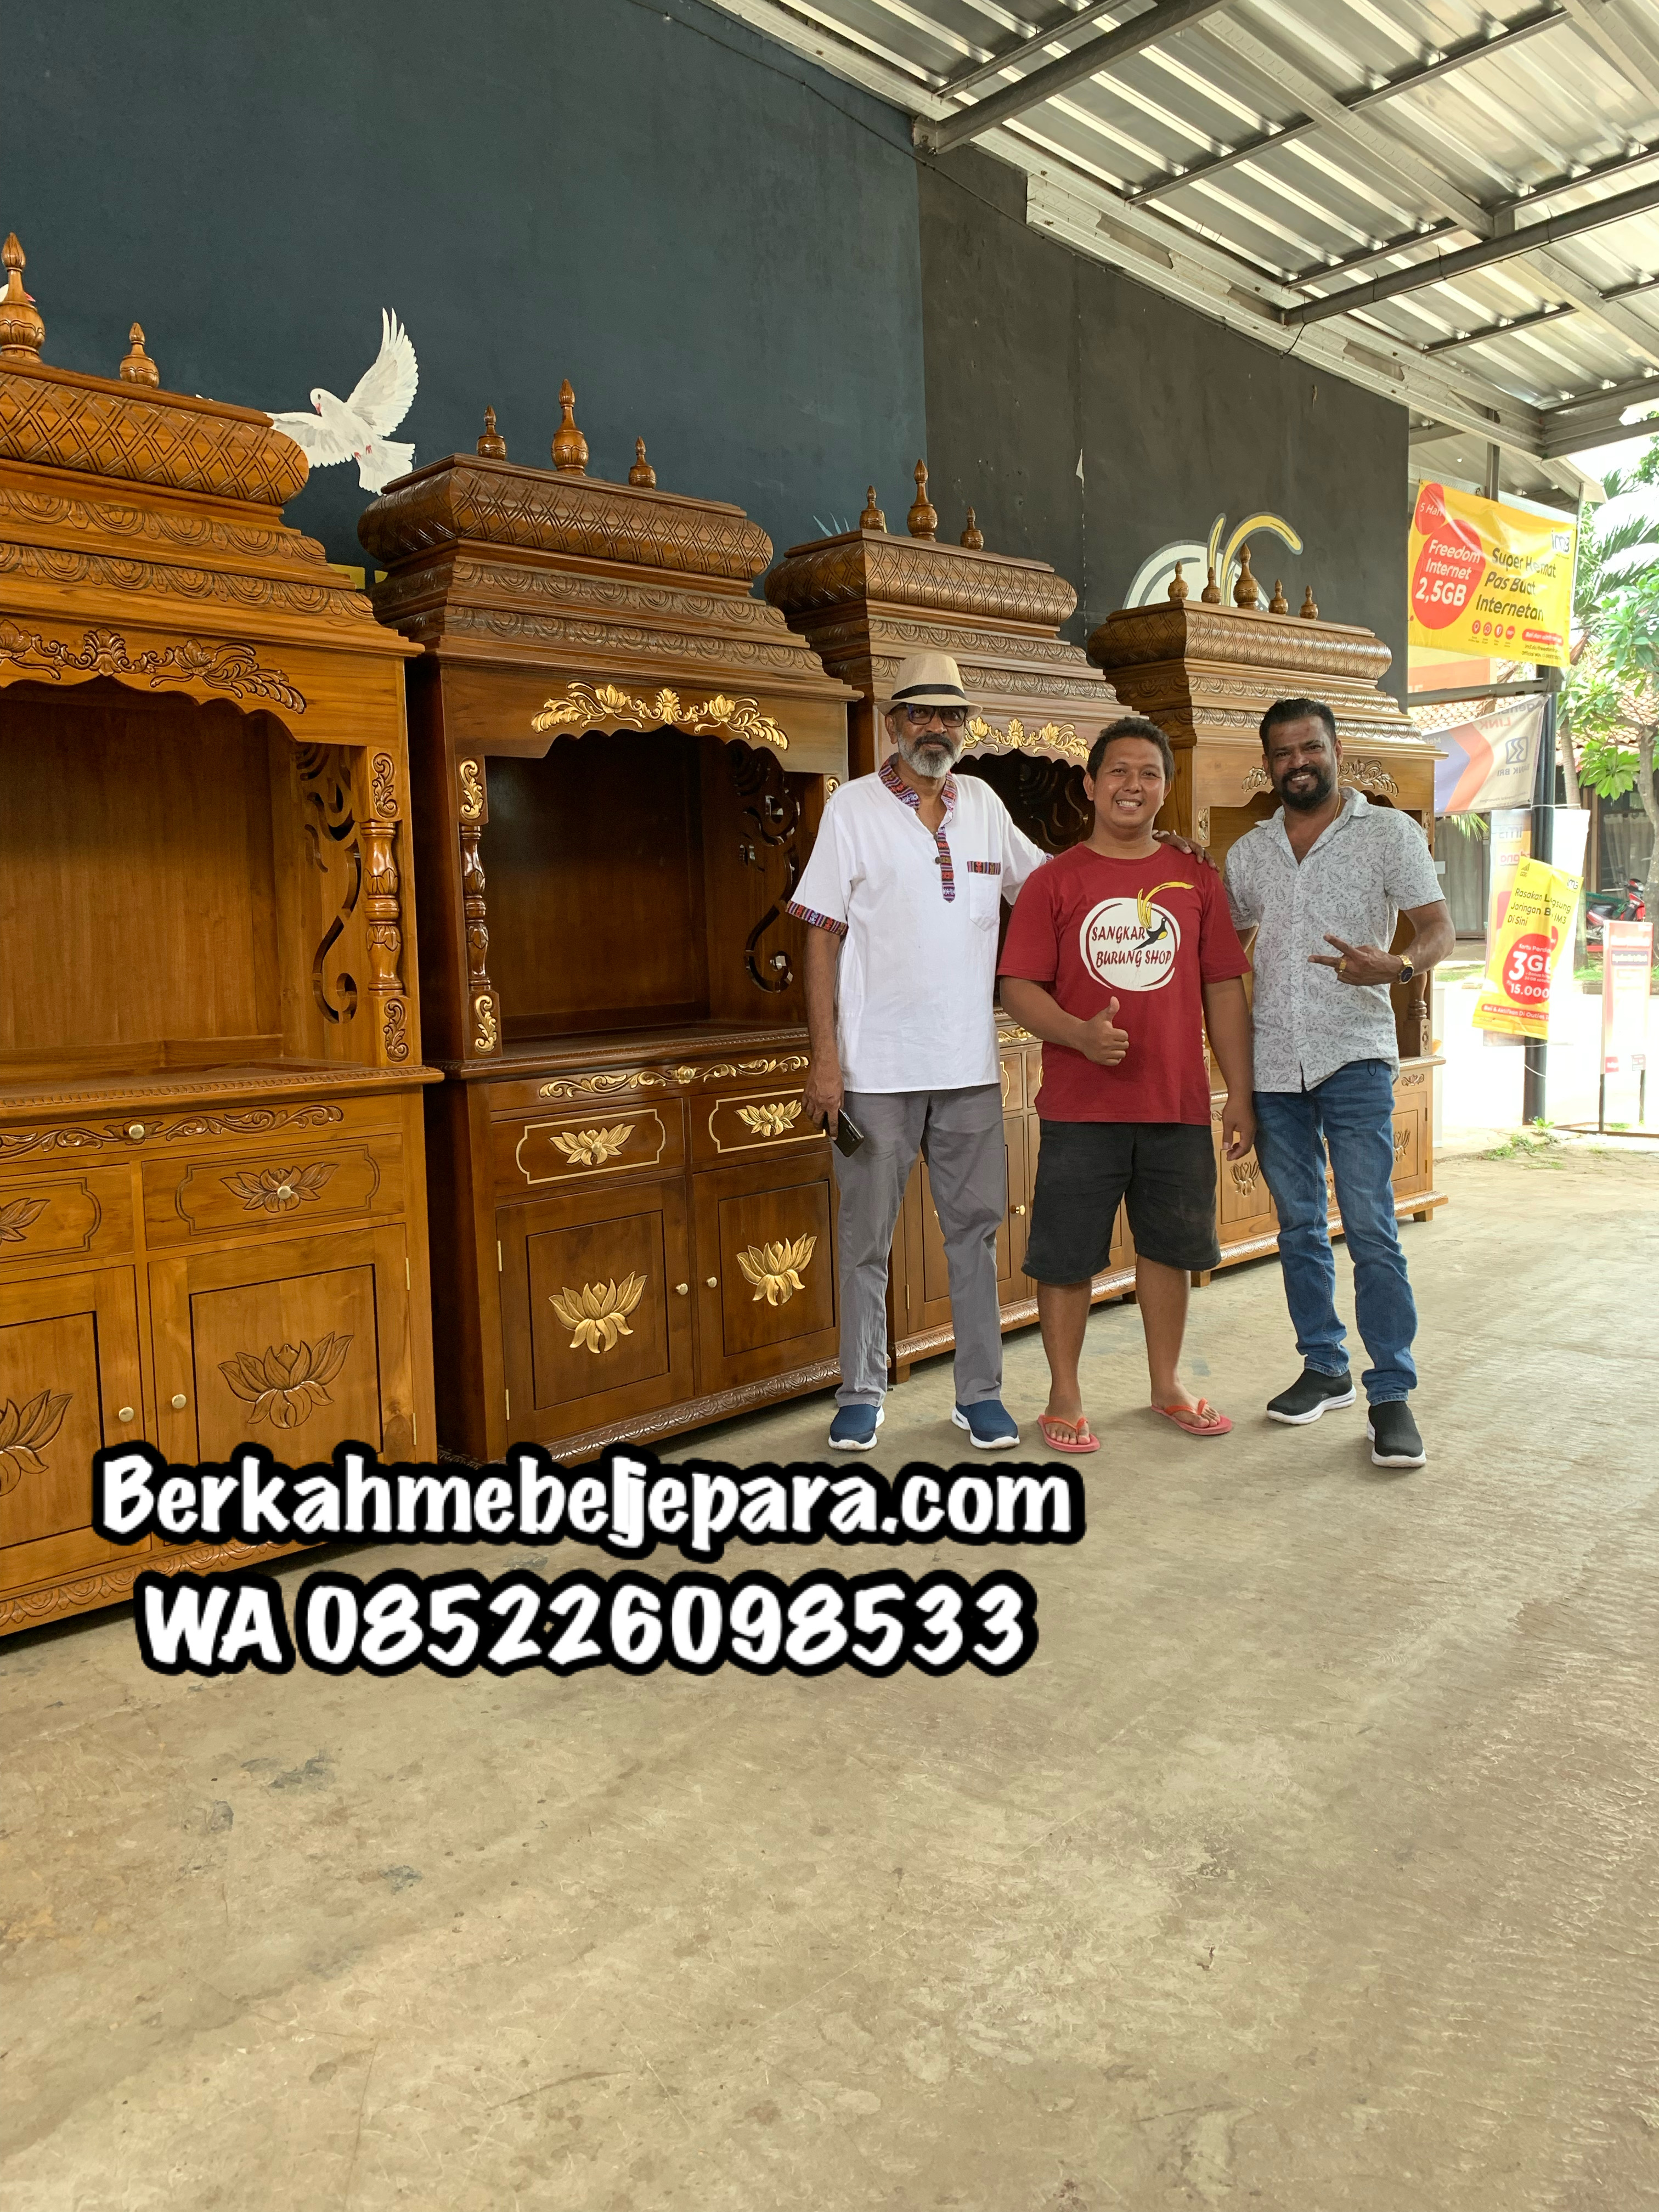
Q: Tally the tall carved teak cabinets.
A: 4